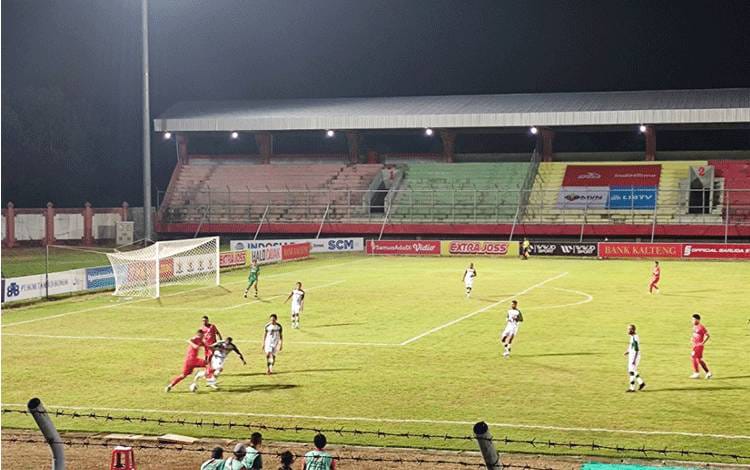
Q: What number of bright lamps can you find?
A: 6